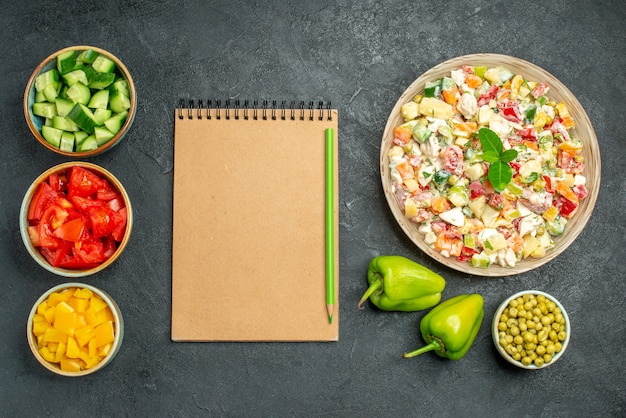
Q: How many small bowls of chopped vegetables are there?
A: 3